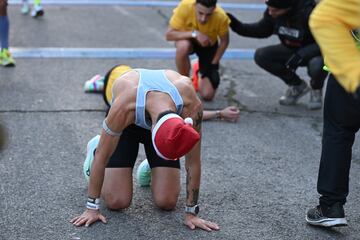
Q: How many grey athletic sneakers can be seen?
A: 2